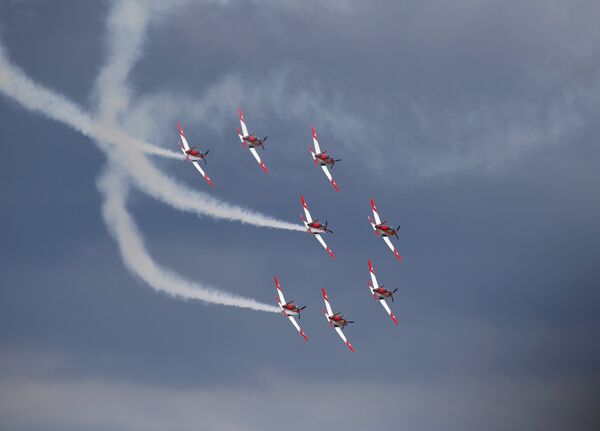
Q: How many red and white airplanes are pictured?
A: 8